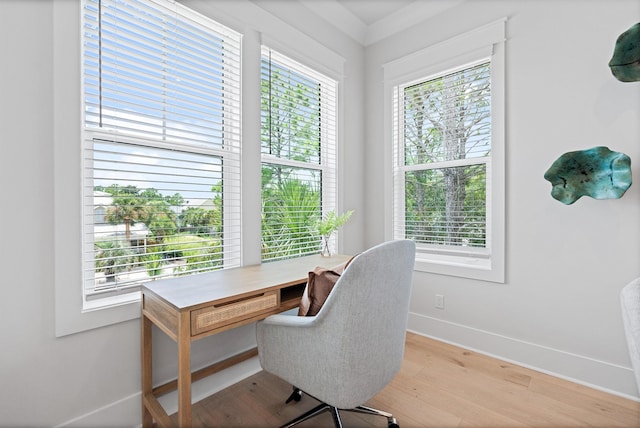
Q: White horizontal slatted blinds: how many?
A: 3